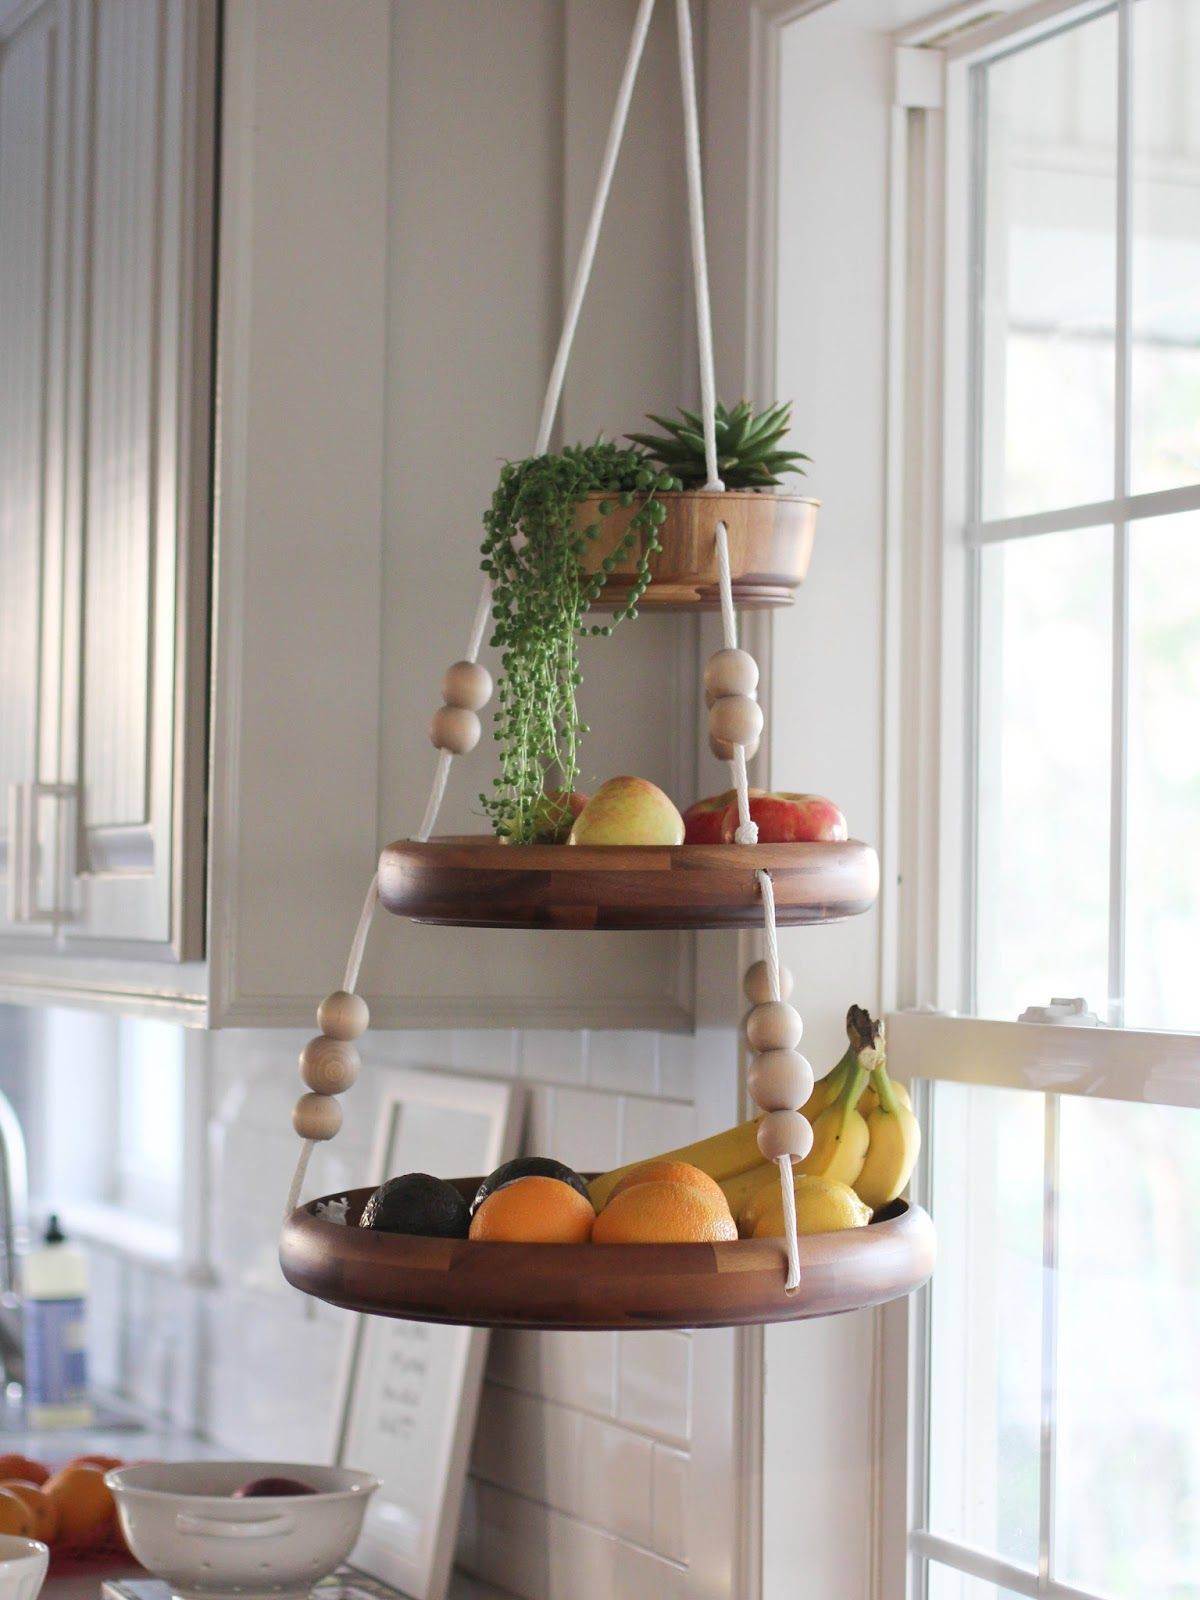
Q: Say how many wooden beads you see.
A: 12